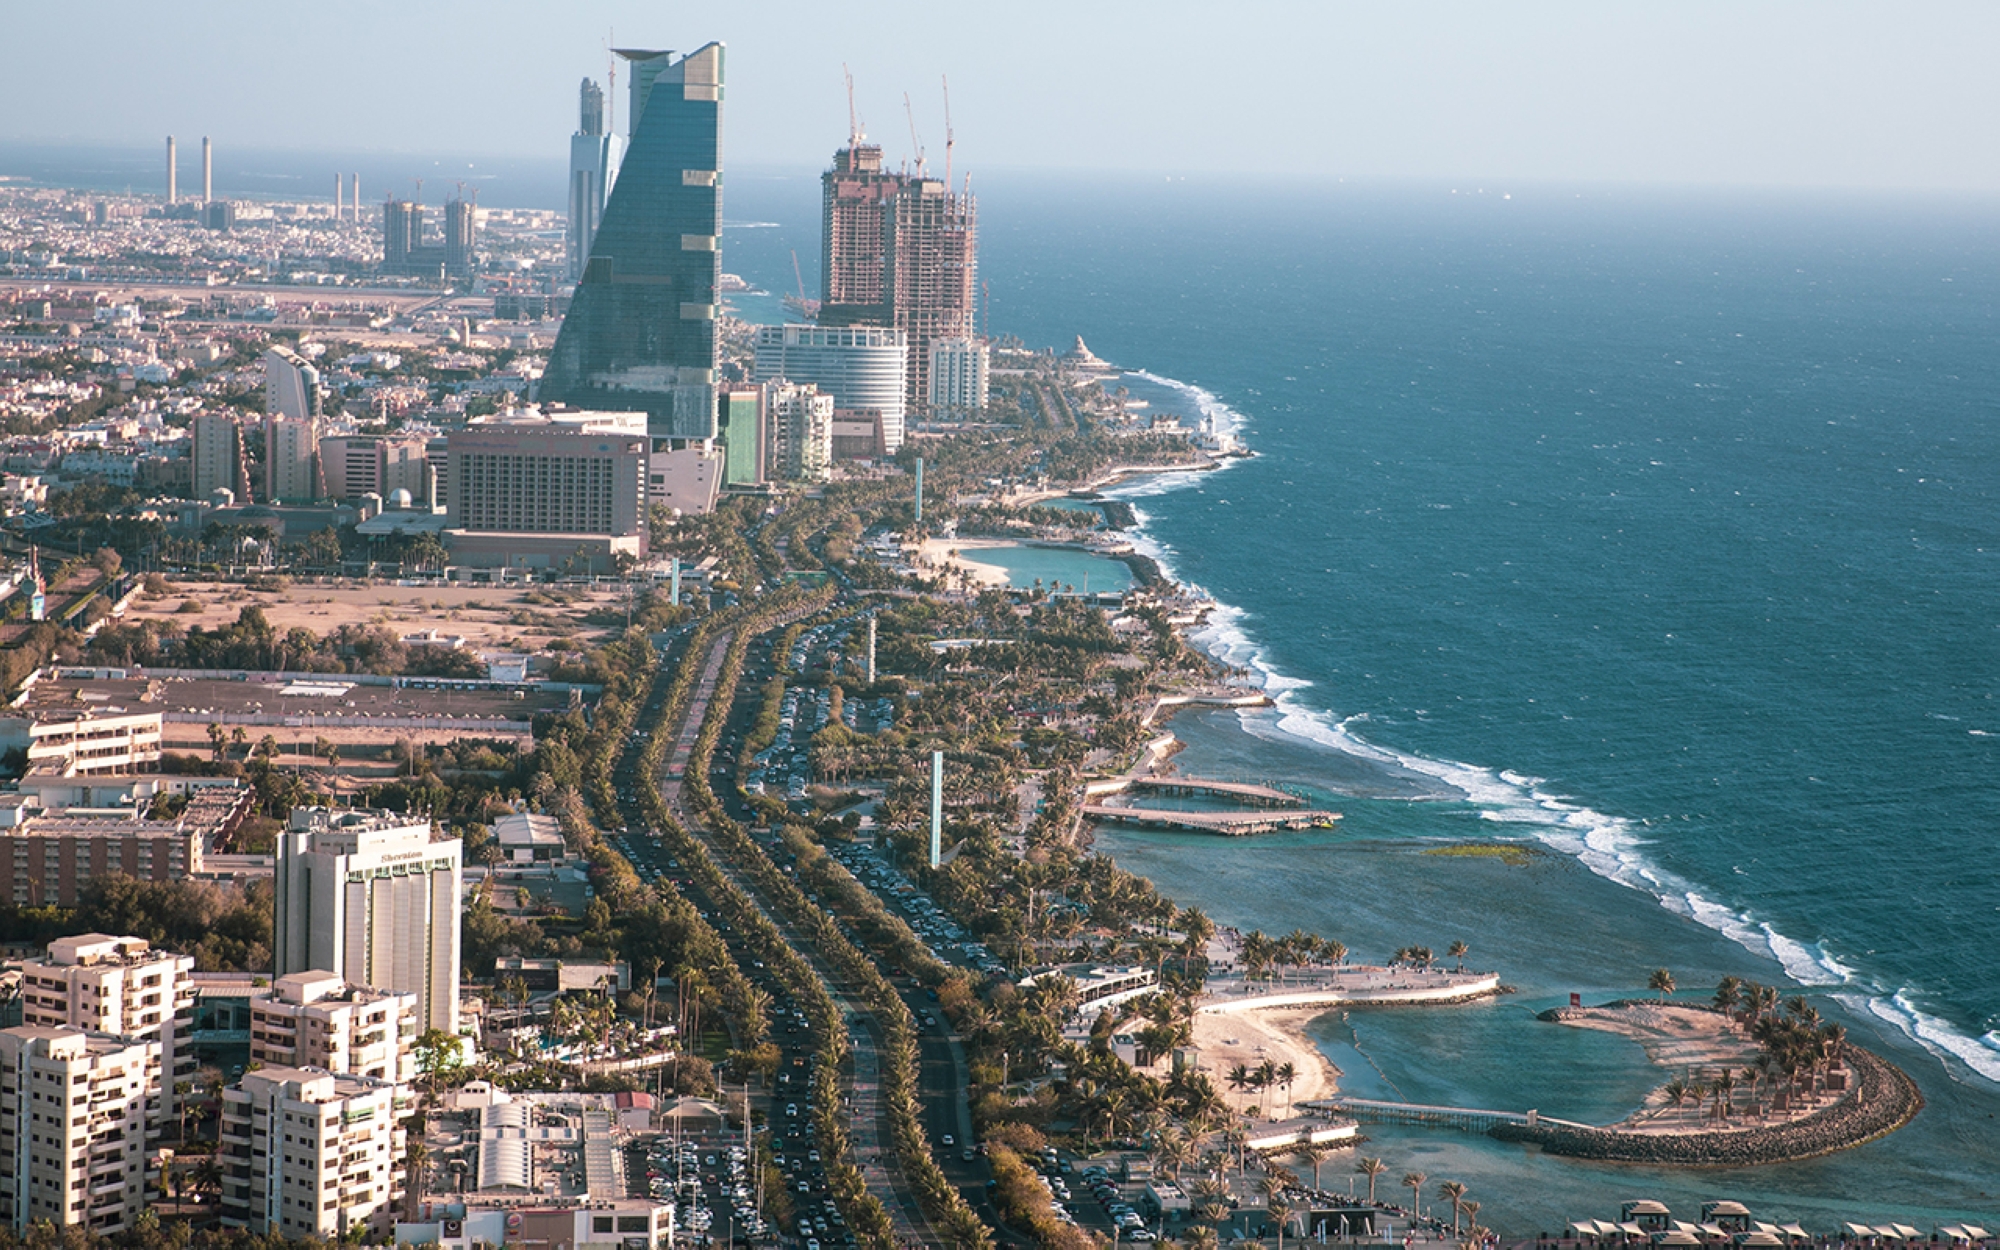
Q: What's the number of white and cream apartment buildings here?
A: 4